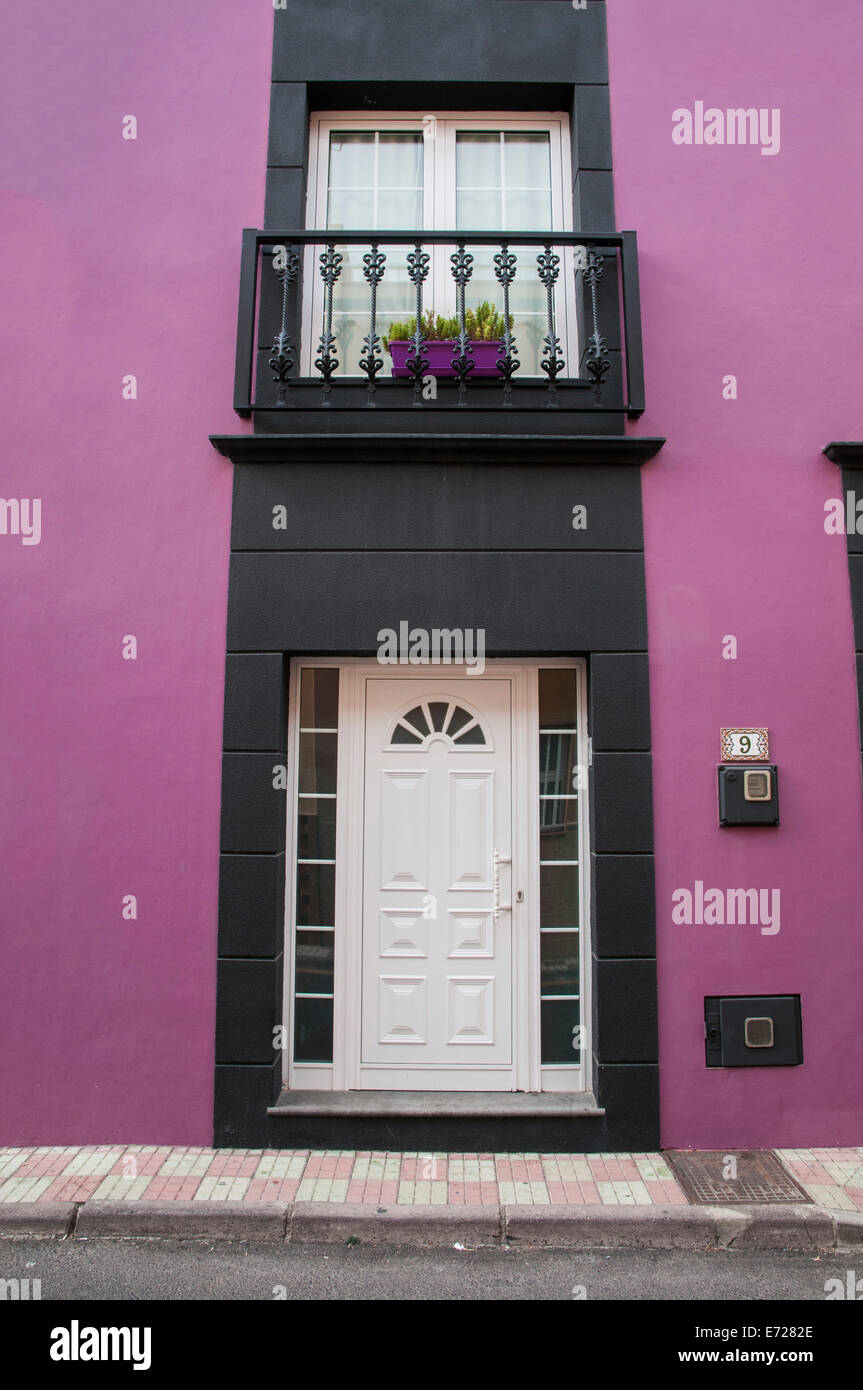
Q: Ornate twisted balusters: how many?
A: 8